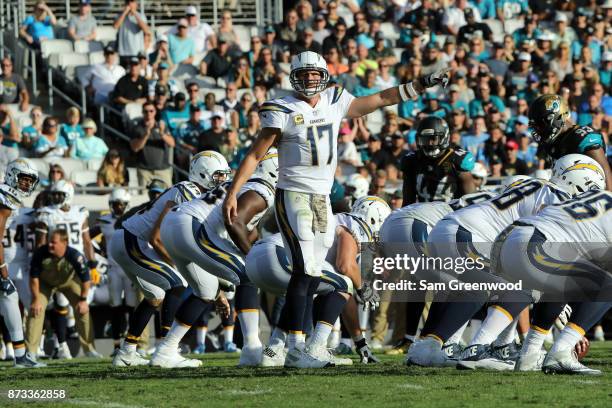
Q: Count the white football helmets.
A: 11